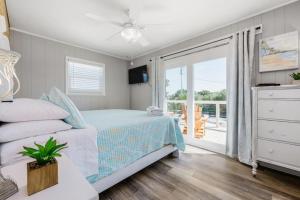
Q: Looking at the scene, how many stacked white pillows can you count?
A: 2